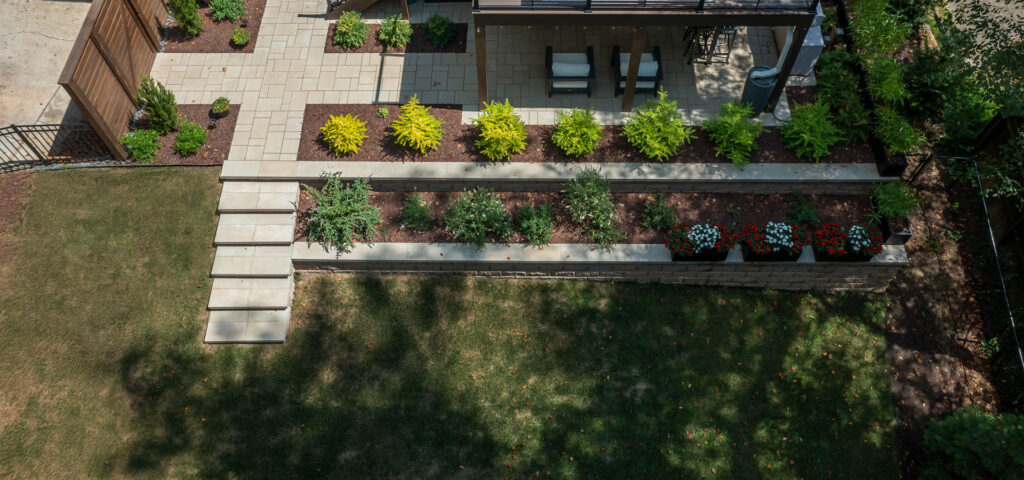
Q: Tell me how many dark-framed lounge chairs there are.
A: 2